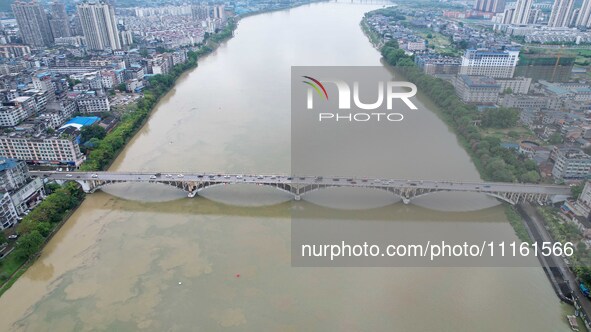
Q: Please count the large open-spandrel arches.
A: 4